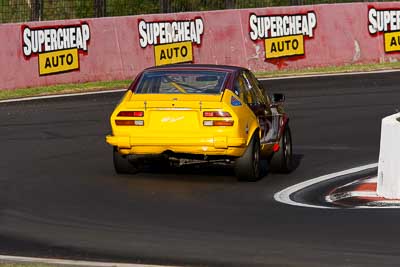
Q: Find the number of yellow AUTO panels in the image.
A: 4